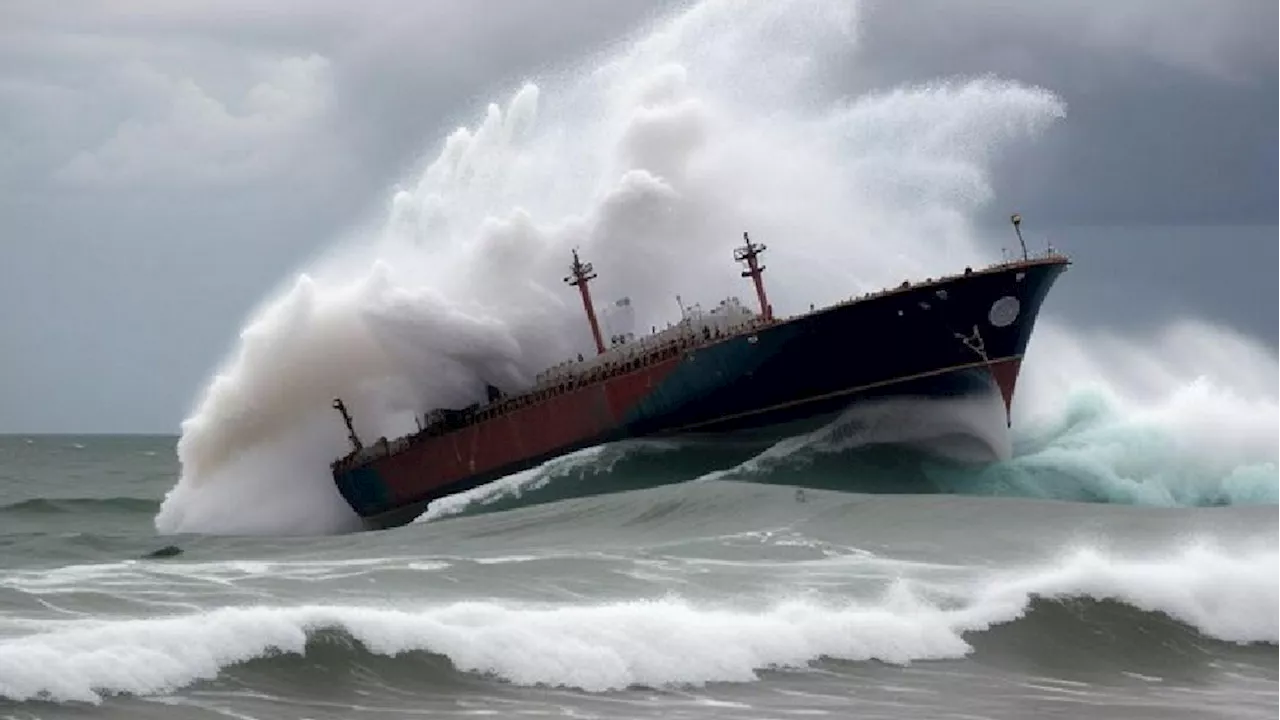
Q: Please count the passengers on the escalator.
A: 0